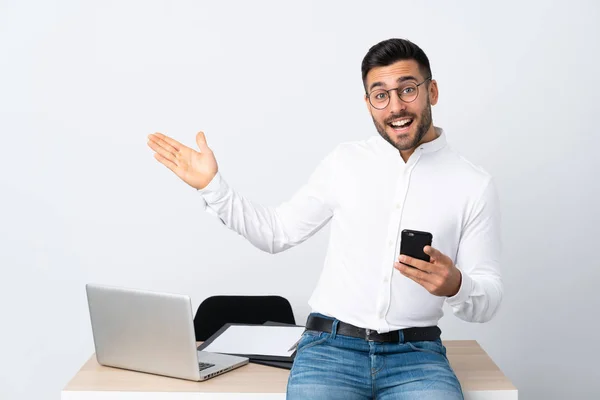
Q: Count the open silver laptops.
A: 1